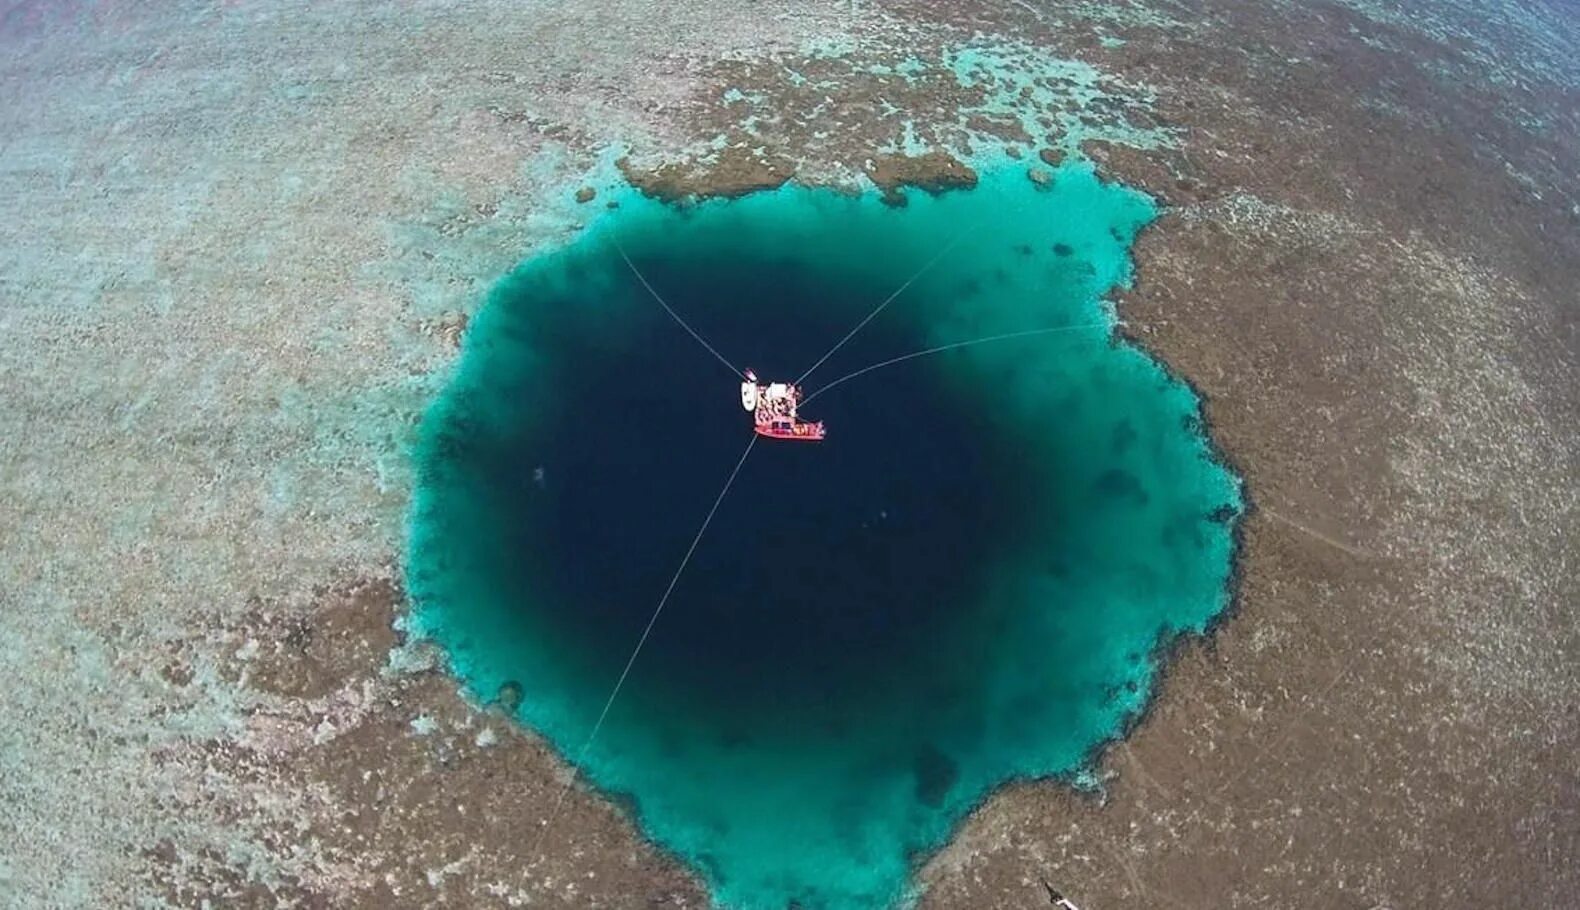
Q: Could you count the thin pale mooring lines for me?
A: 4